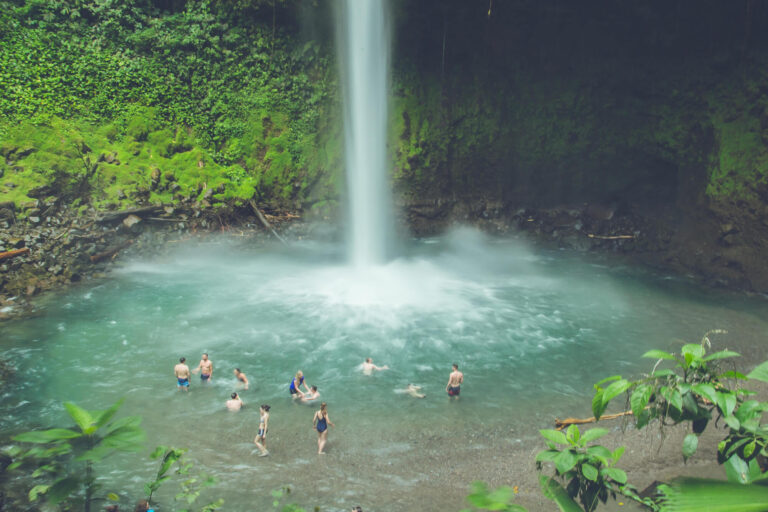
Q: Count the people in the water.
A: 11